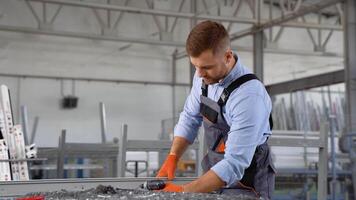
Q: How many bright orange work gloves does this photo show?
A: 2